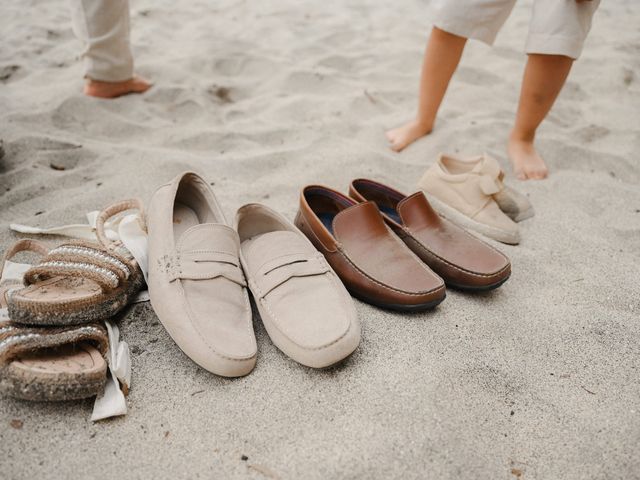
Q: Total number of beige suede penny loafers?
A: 2